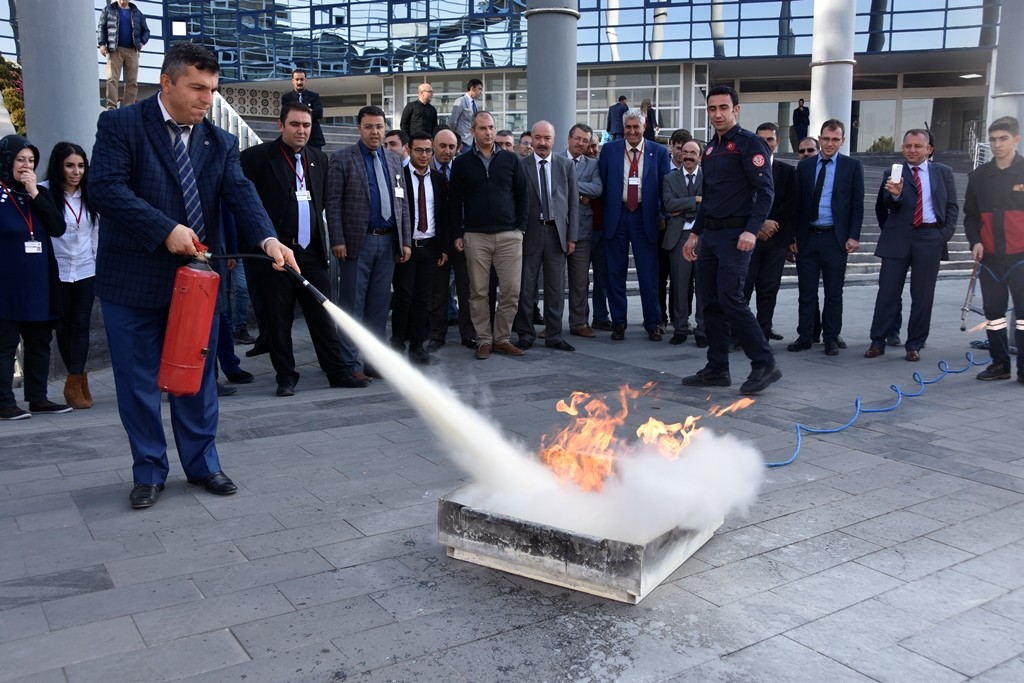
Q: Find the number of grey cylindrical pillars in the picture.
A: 4